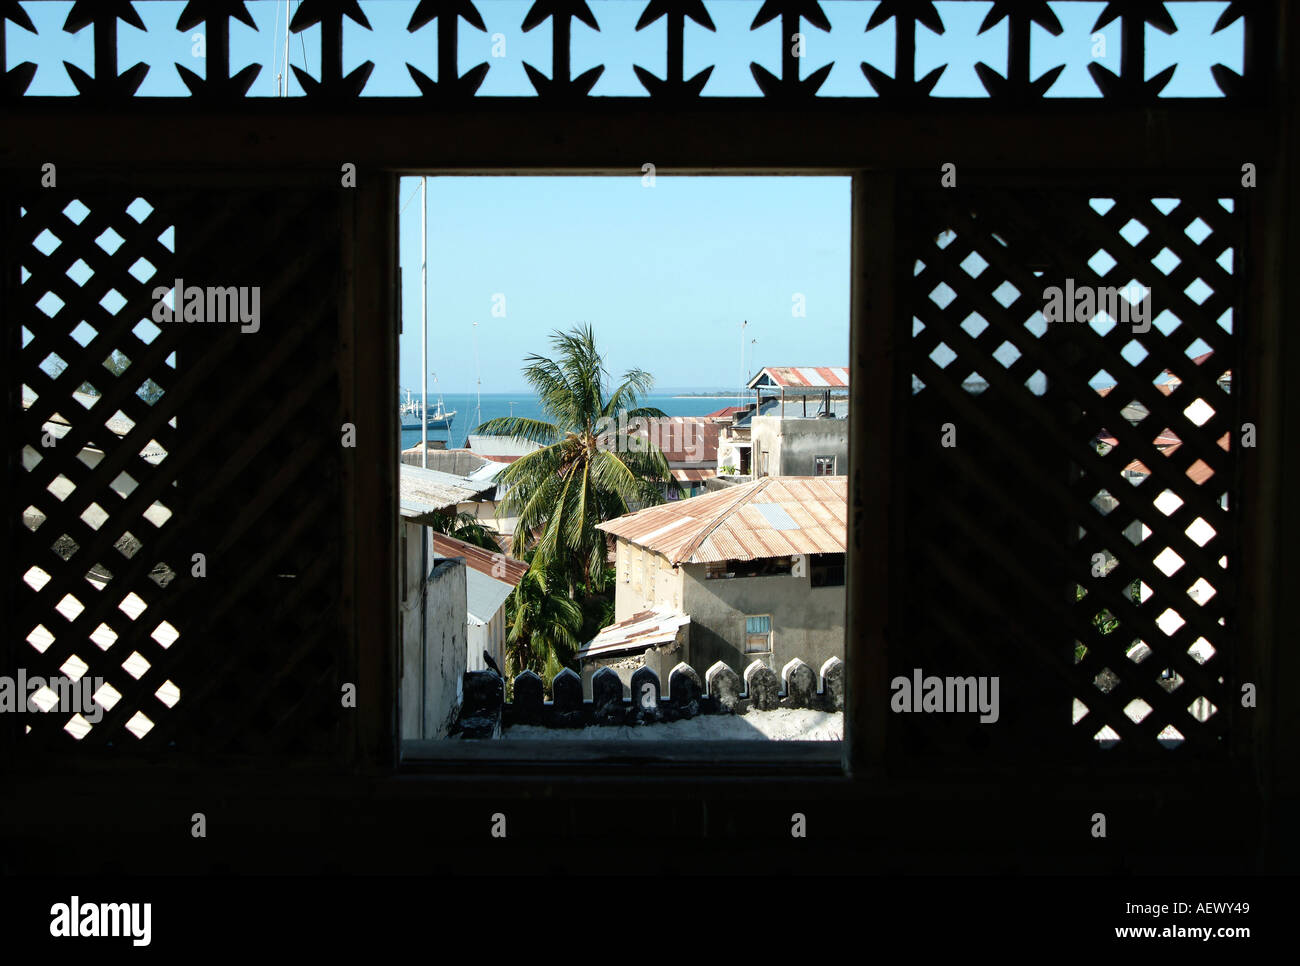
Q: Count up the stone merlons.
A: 9